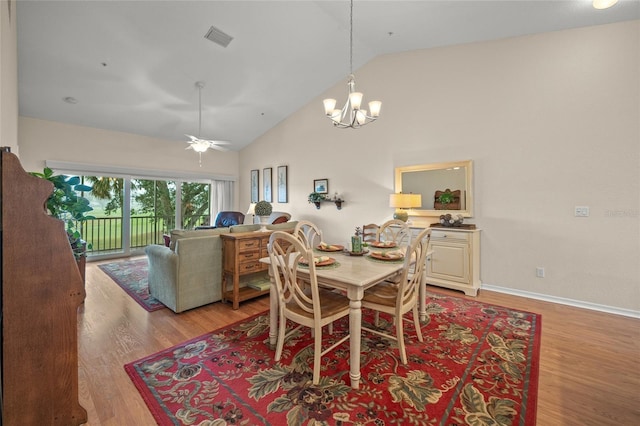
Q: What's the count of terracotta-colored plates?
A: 4